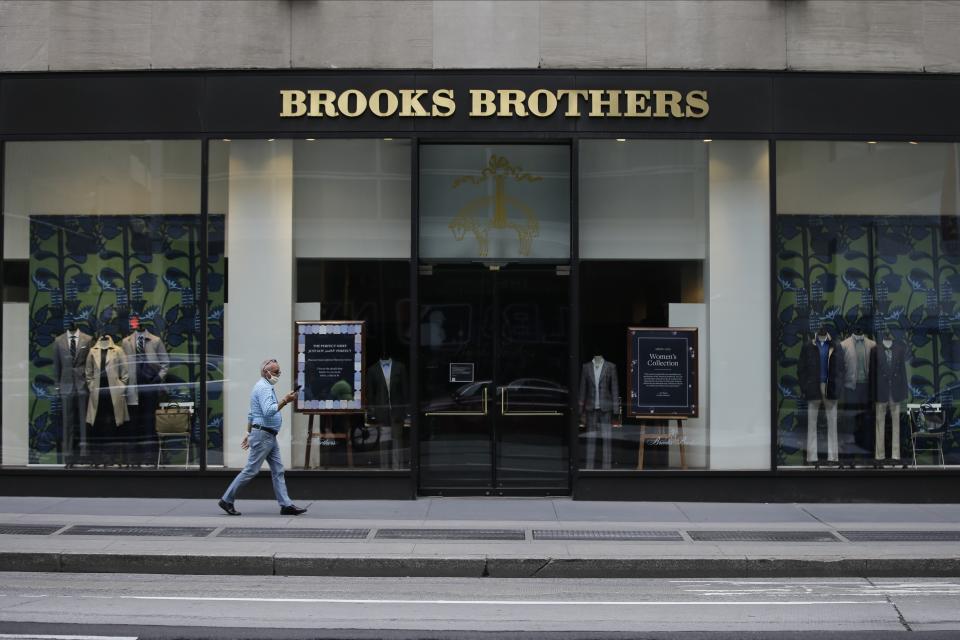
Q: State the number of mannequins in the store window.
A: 8